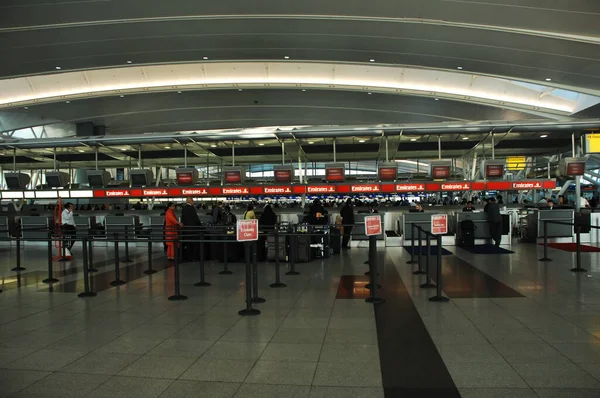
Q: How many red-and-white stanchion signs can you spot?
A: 3